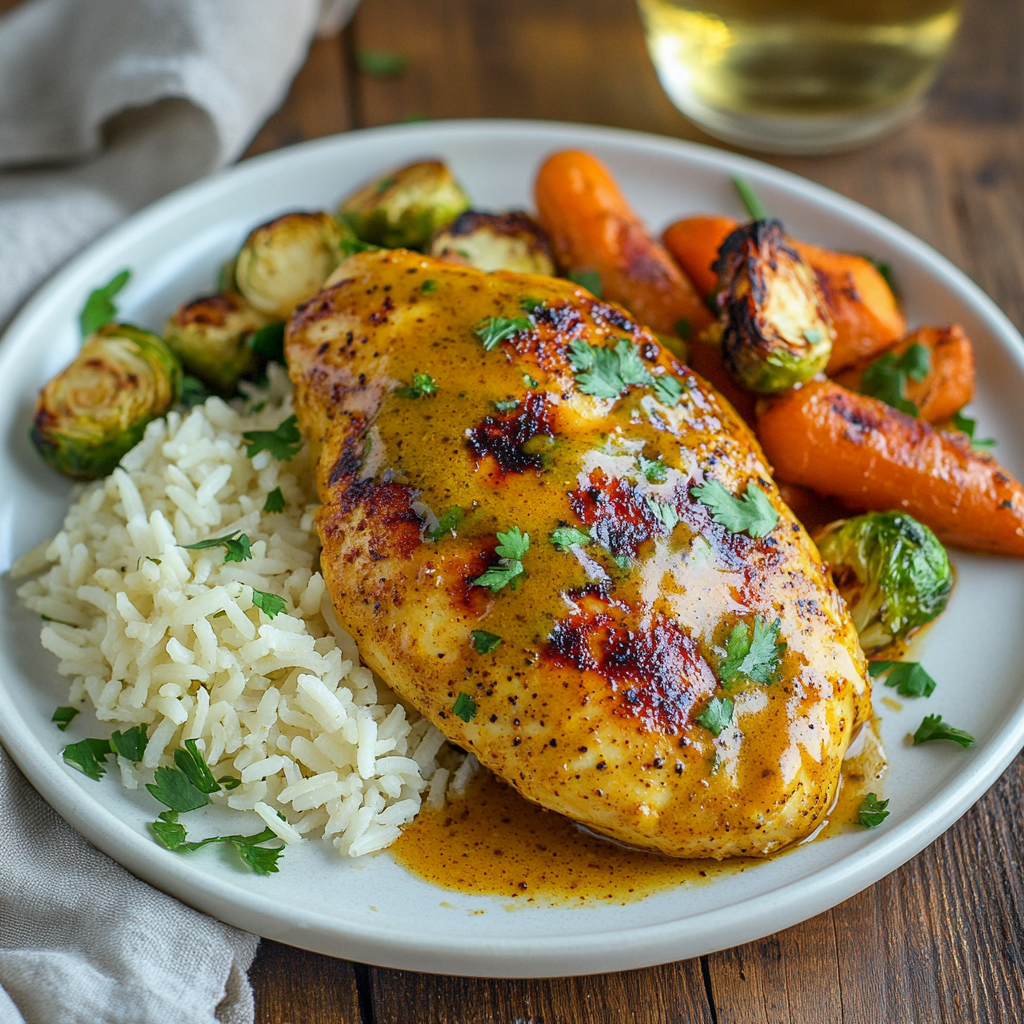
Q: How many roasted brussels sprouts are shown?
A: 7